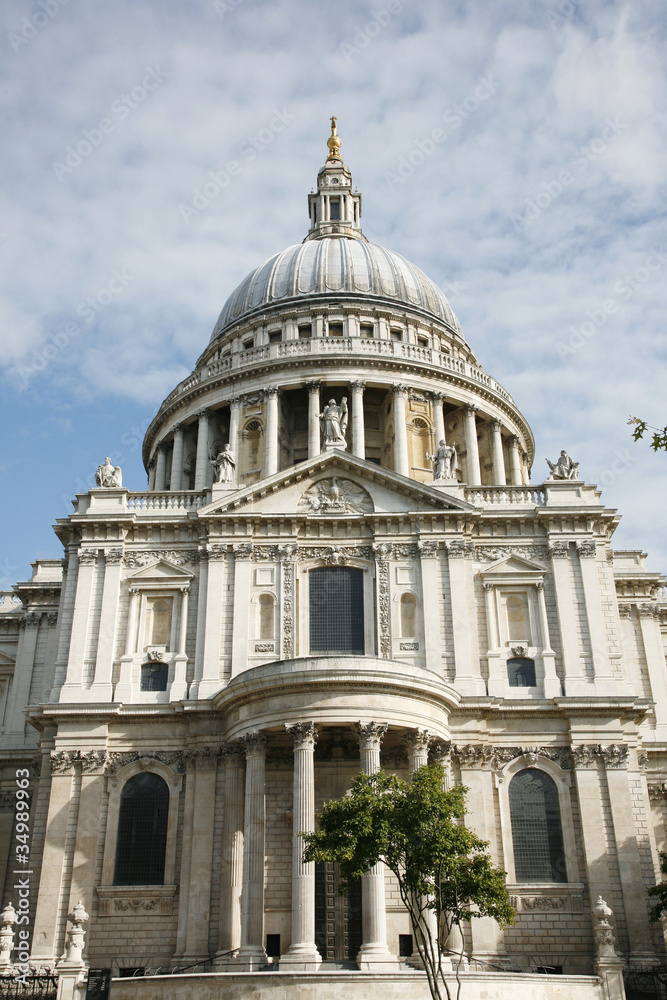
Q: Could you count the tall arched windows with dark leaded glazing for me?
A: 3